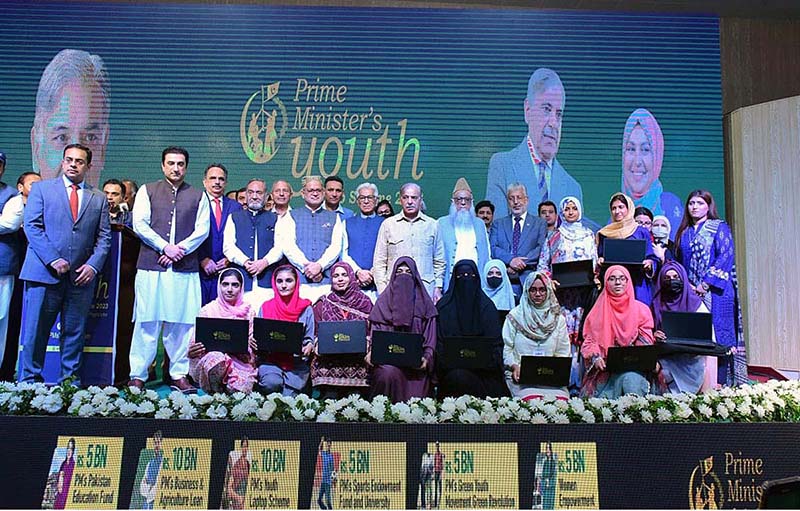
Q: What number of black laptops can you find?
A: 10